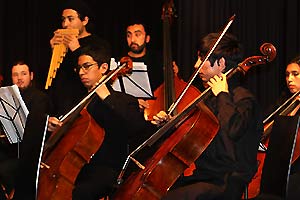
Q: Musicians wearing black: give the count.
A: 6